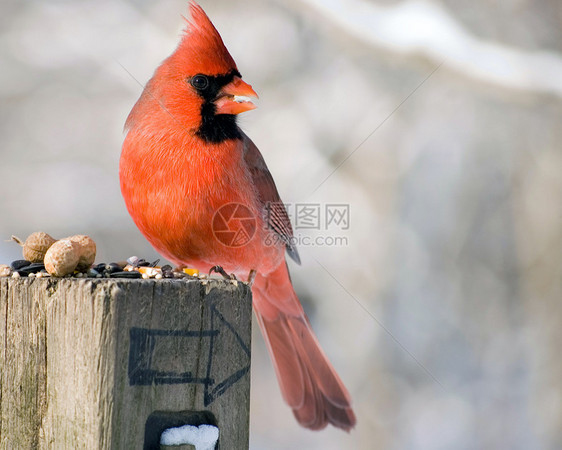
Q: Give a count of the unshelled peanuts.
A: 2